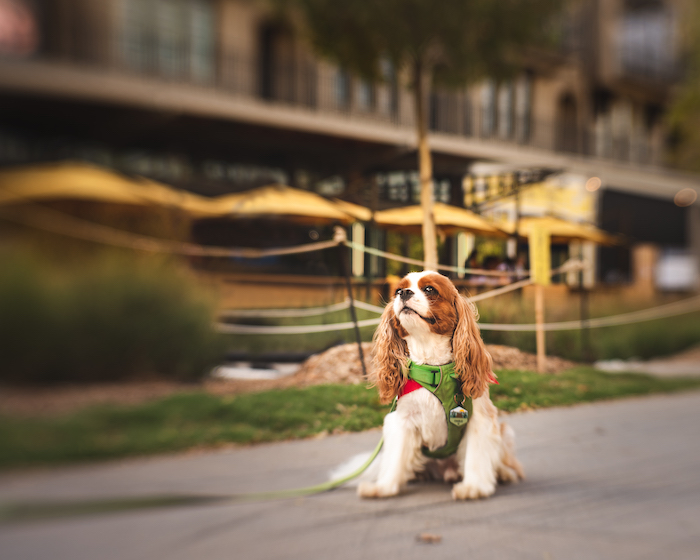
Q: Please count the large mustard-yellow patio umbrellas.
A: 4